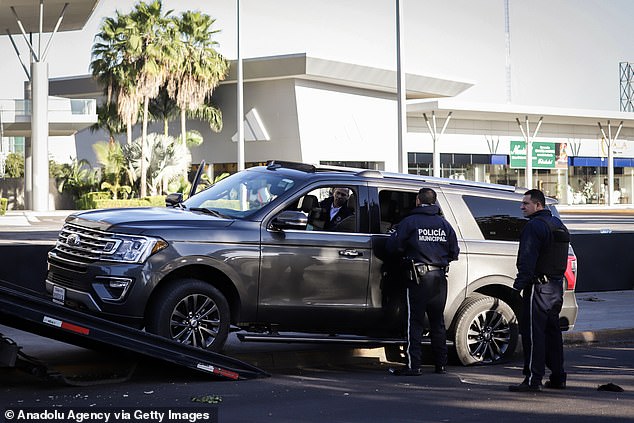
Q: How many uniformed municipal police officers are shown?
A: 2